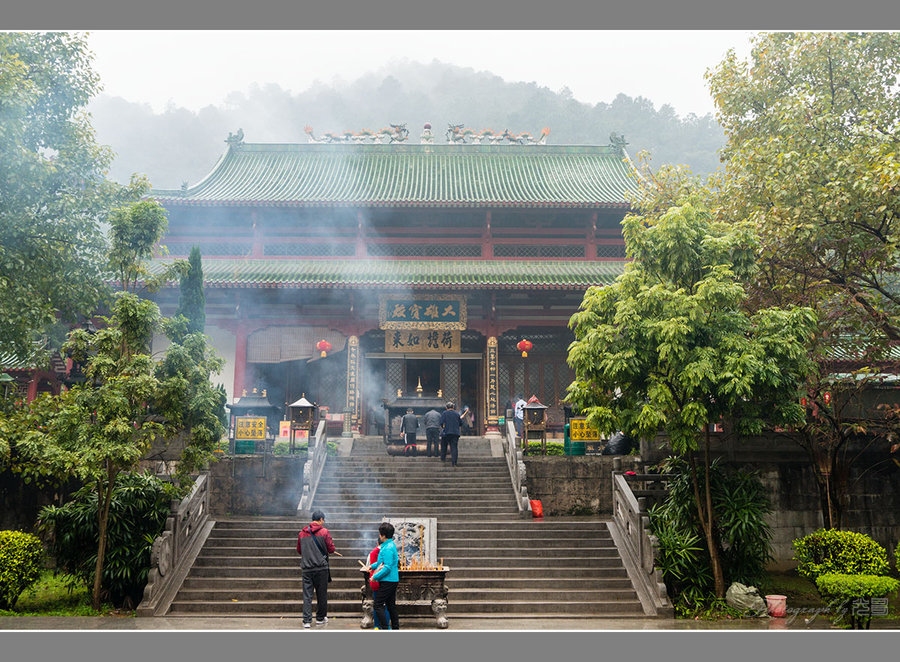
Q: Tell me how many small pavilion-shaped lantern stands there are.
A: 2